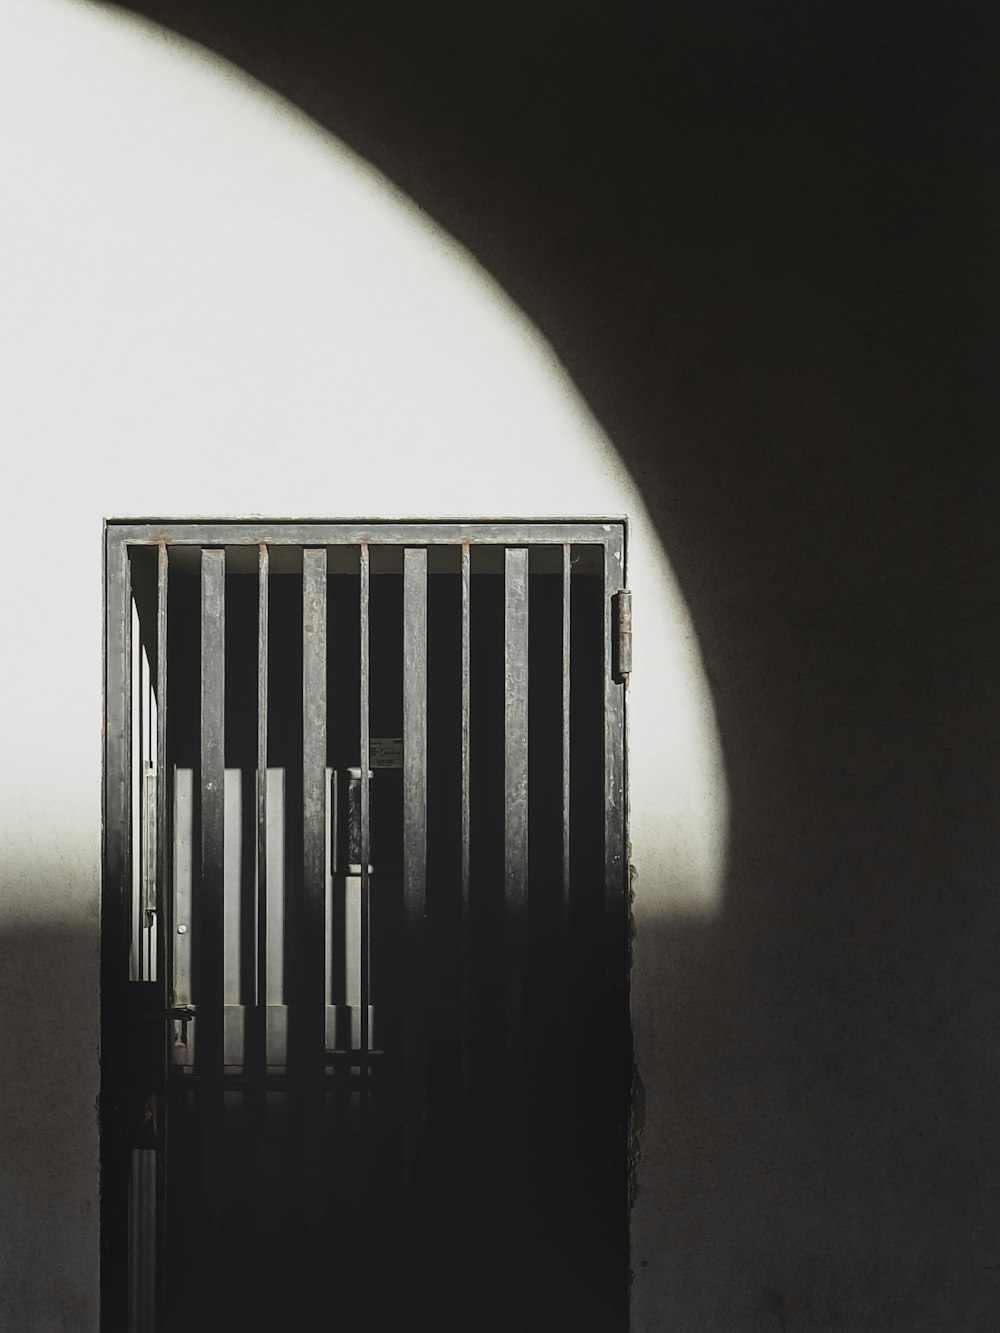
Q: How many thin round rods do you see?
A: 5